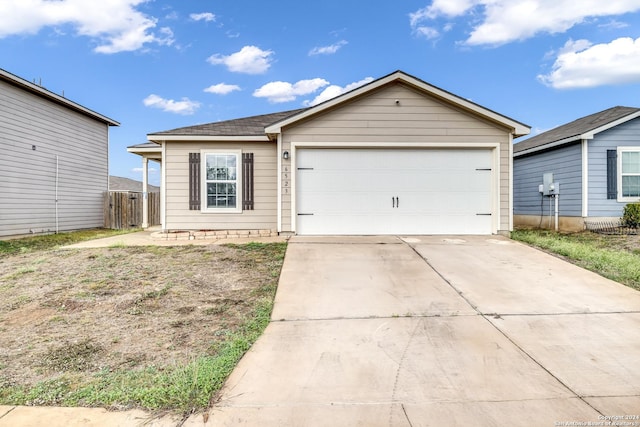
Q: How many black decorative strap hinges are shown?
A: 4